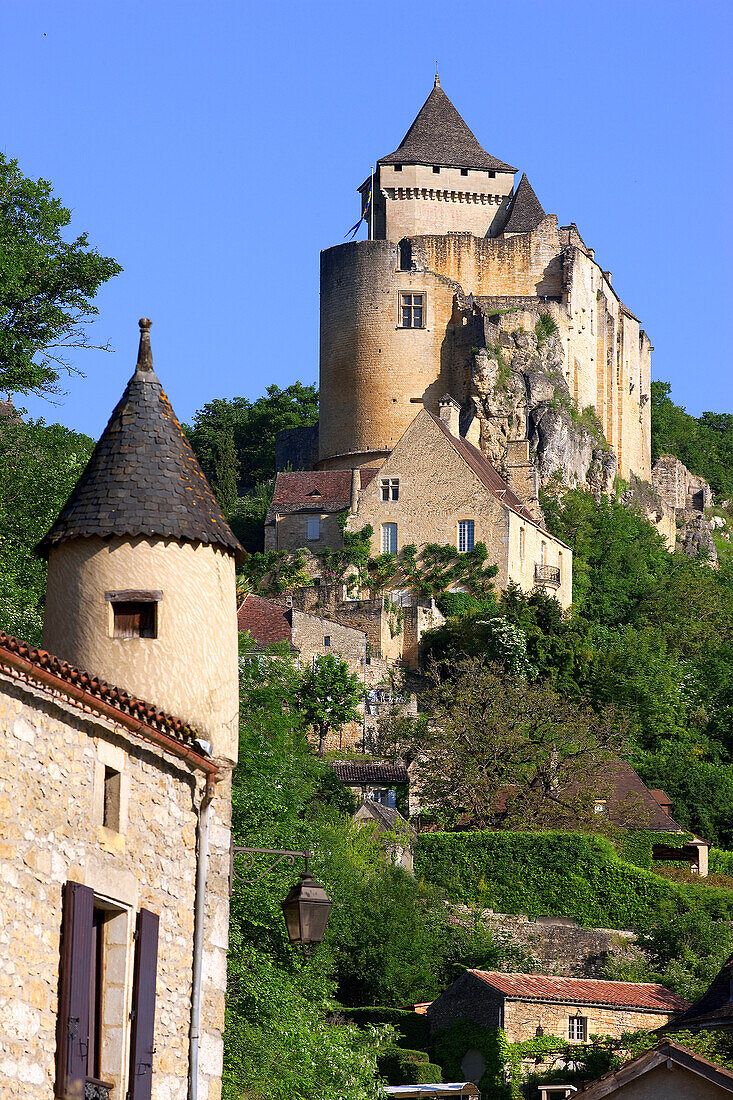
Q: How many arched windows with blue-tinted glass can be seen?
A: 2